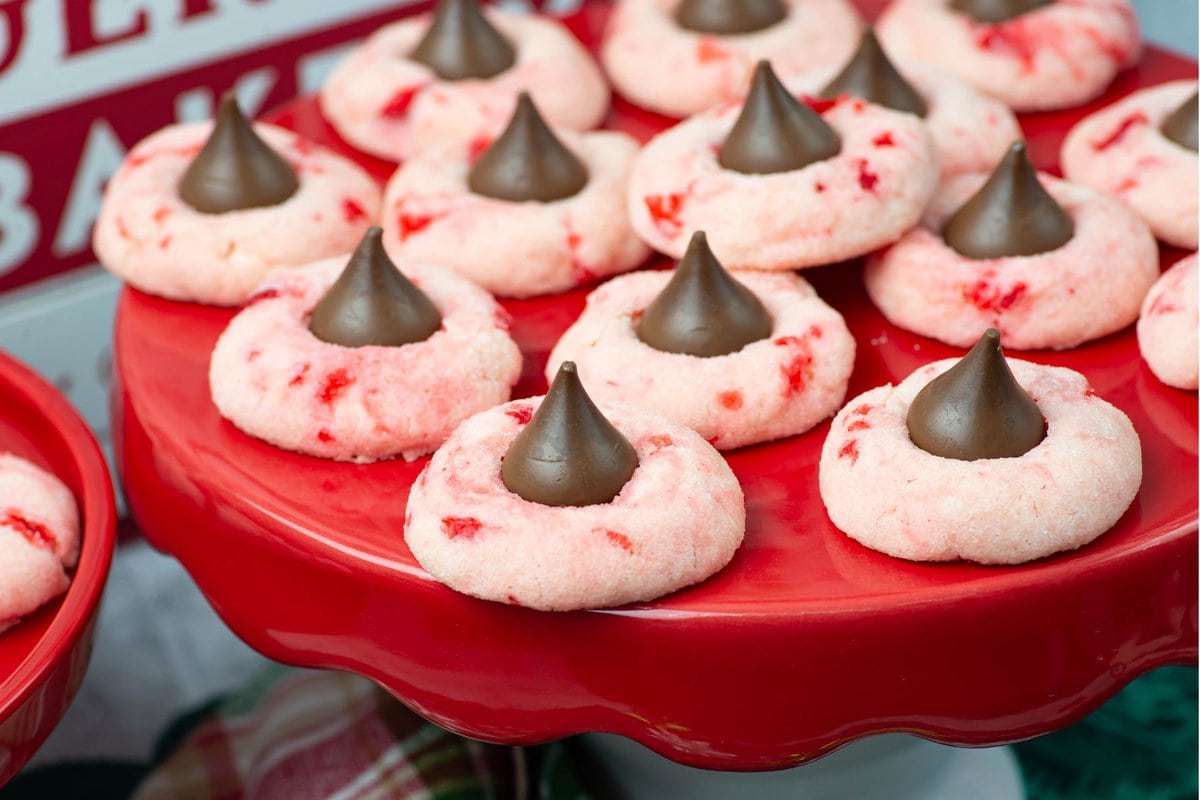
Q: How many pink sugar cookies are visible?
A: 15